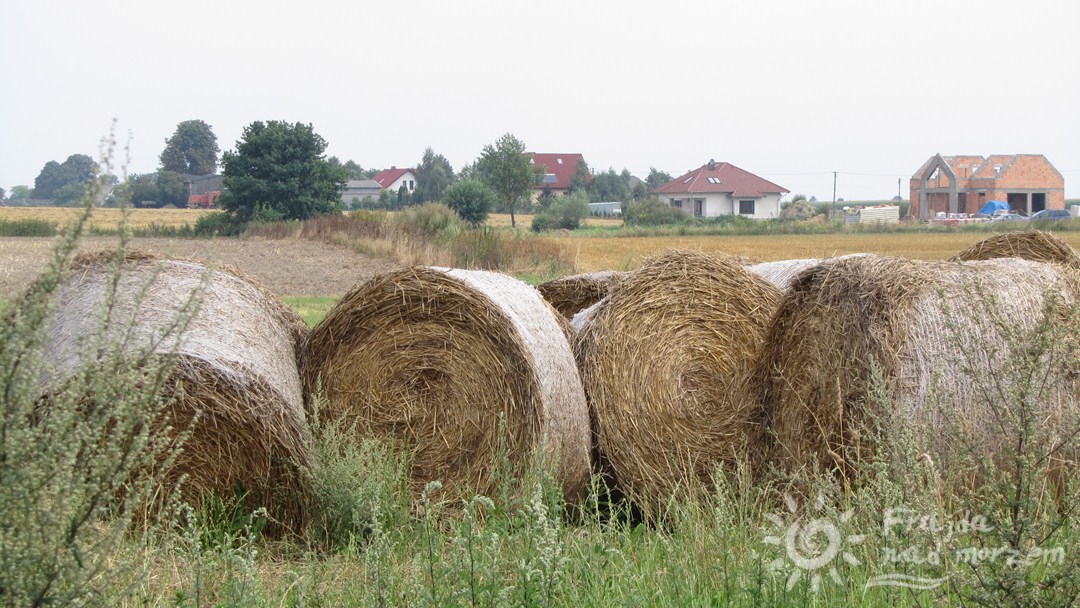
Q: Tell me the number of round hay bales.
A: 7